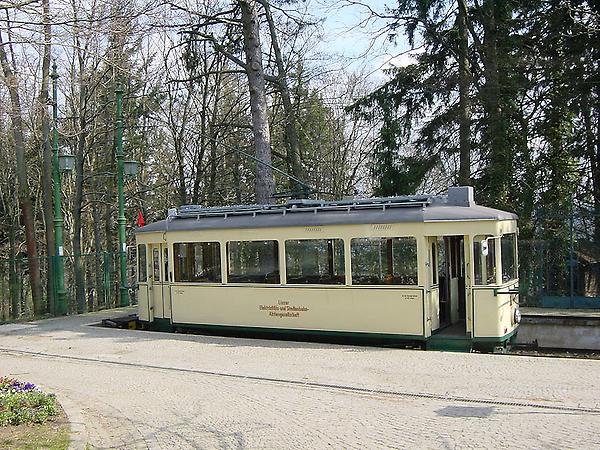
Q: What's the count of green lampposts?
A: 2